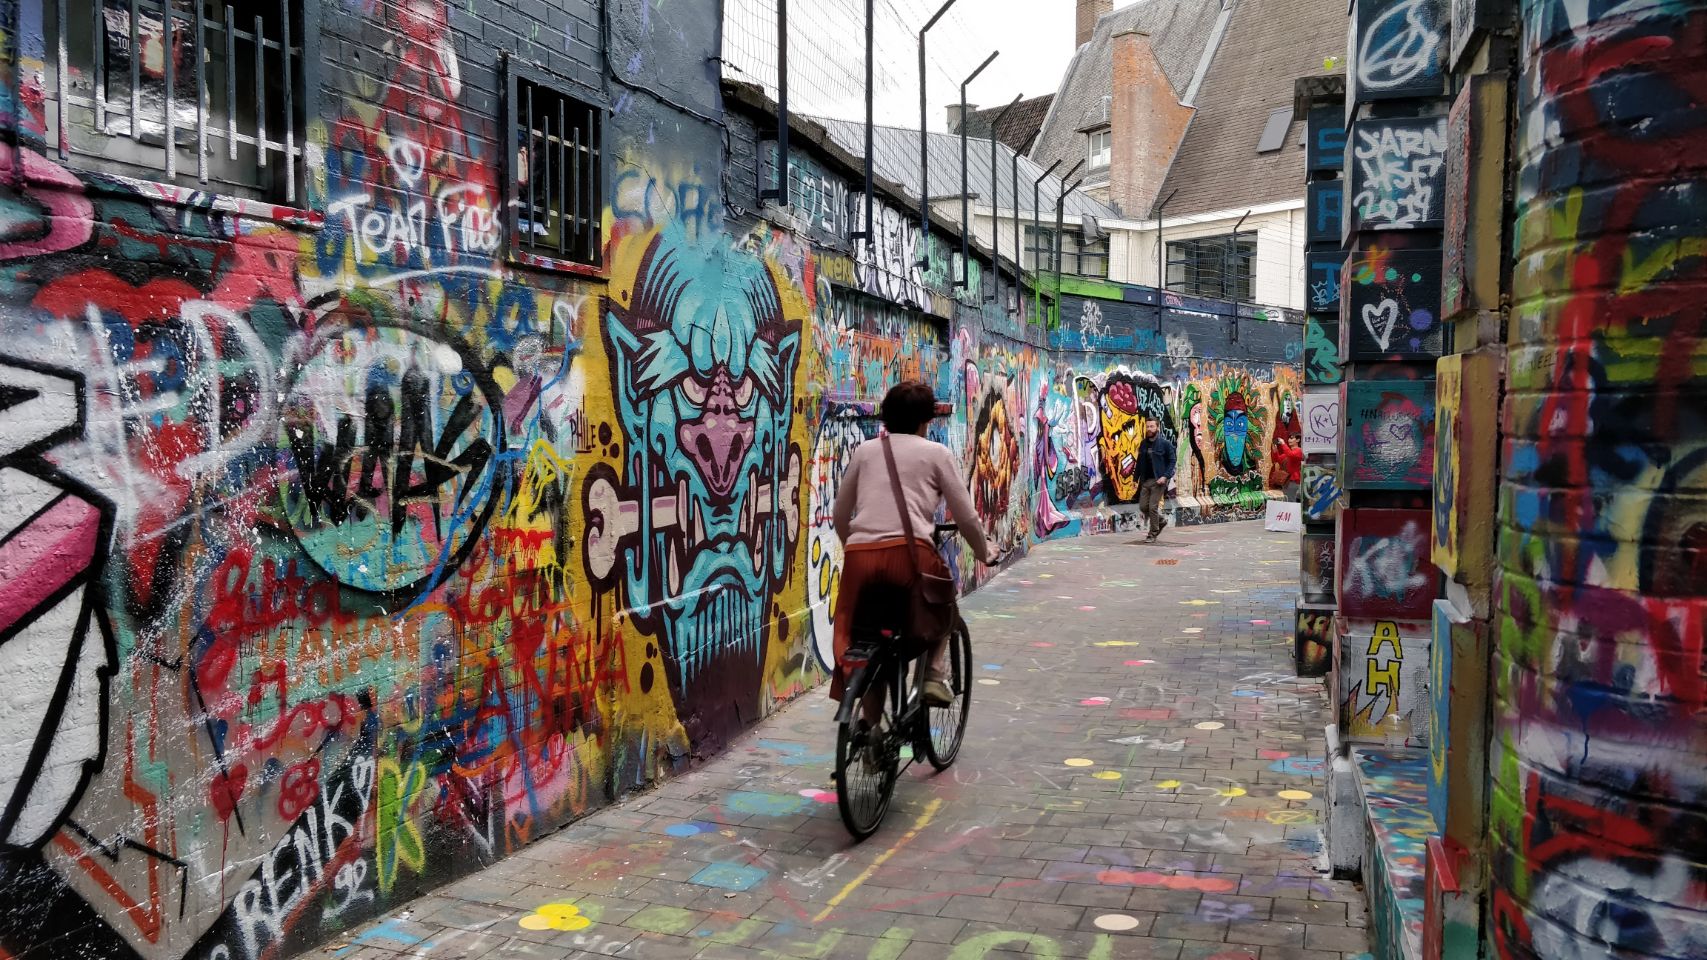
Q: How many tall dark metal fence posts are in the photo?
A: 11